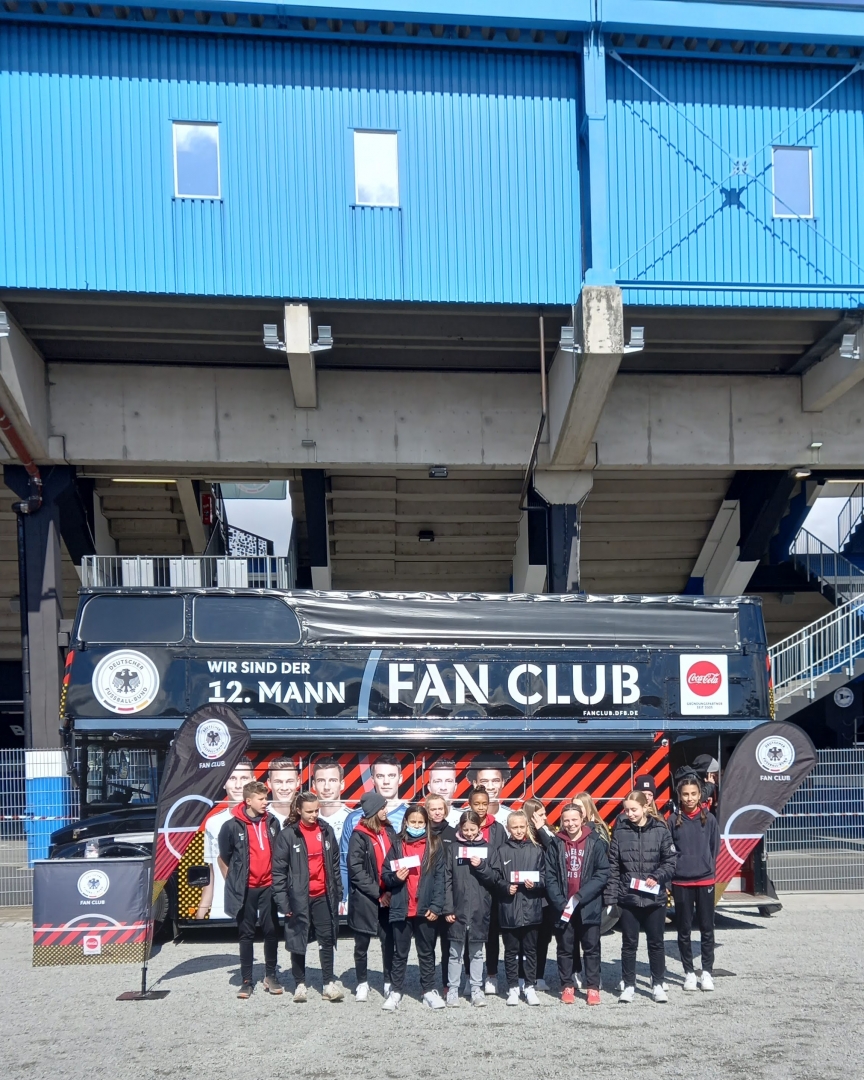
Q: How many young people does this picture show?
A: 14